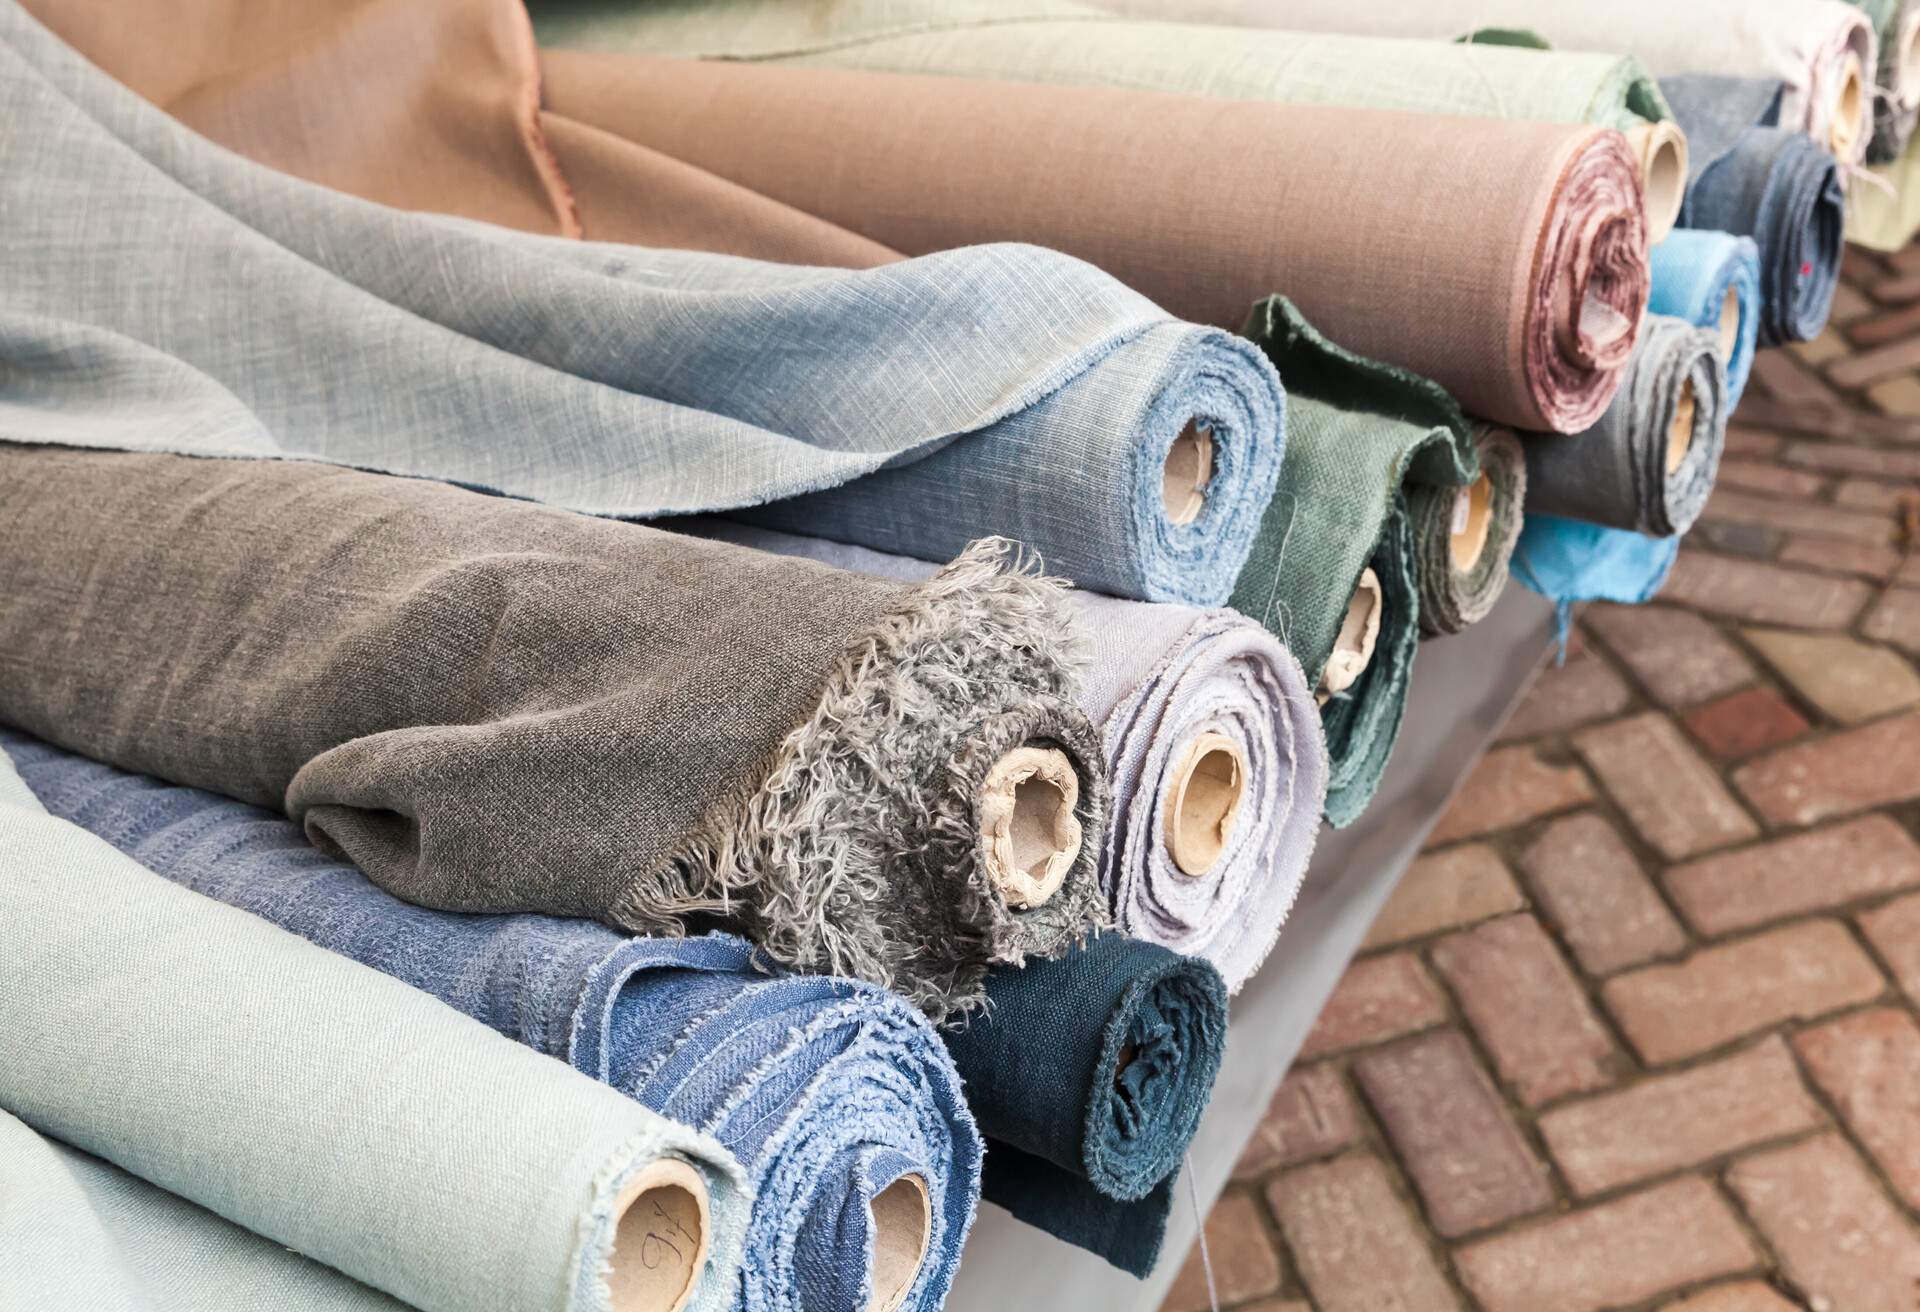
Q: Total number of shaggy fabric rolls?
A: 1